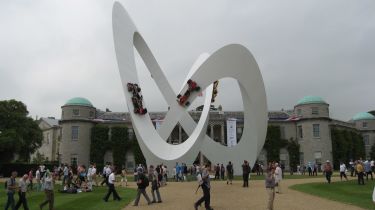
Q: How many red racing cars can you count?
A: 1